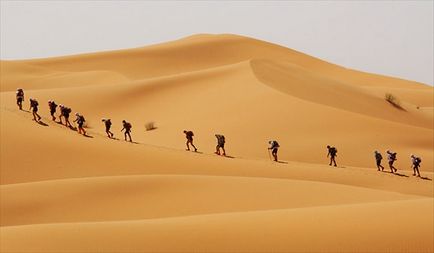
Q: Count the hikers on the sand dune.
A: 15